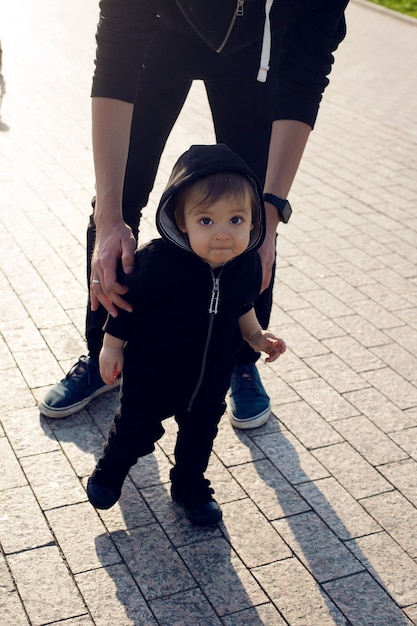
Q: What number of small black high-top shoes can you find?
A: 2